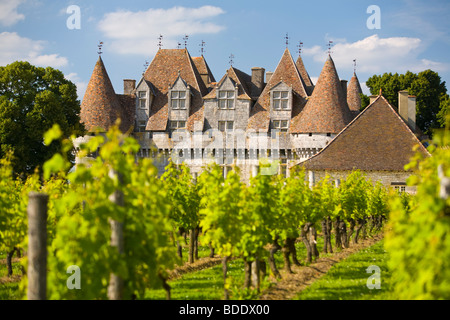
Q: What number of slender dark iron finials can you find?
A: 11